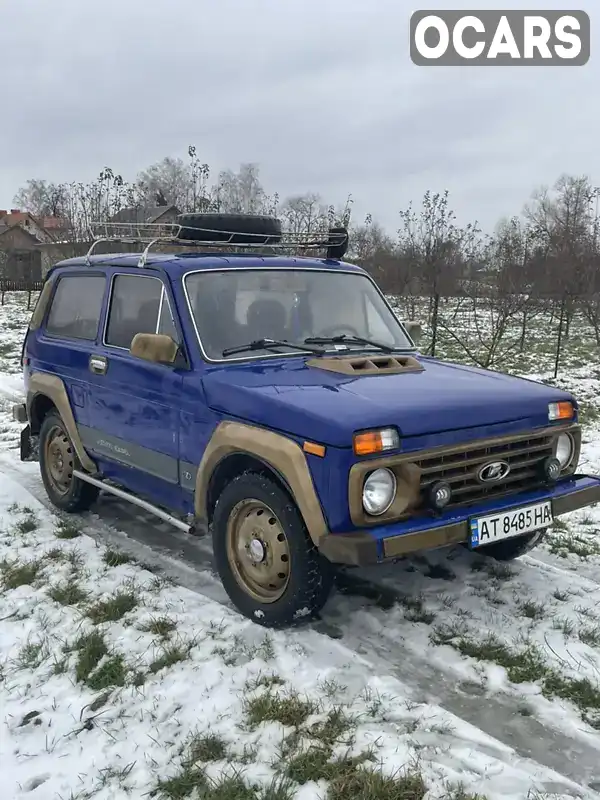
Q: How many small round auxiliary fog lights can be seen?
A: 2